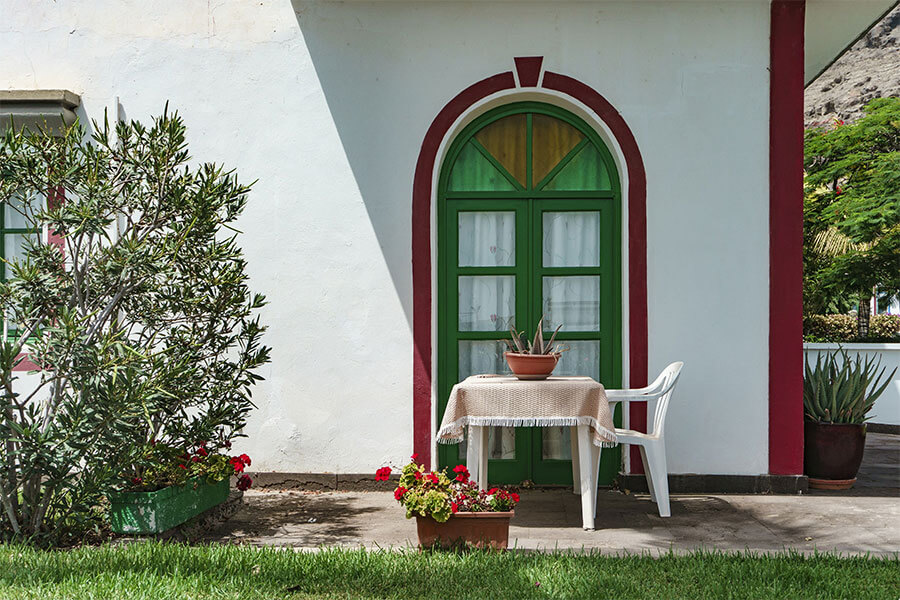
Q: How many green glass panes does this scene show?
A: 2